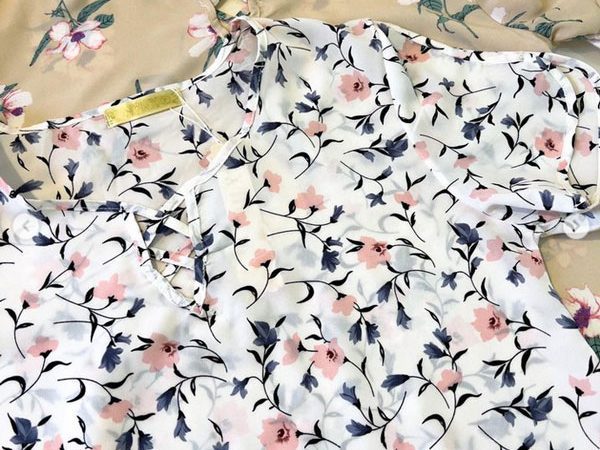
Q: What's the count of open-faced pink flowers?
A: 11